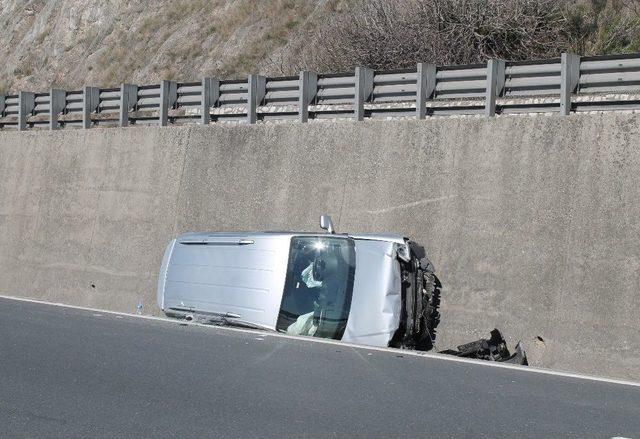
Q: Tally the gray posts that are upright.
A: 12